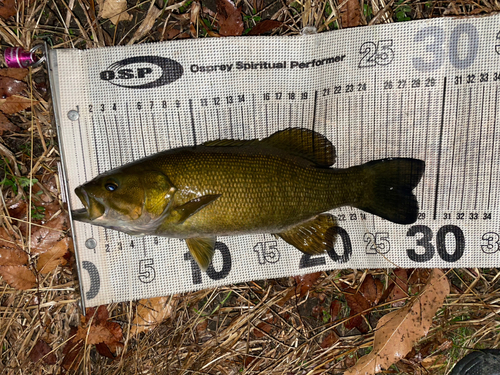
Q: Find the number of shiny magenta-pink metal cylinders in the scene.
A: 1